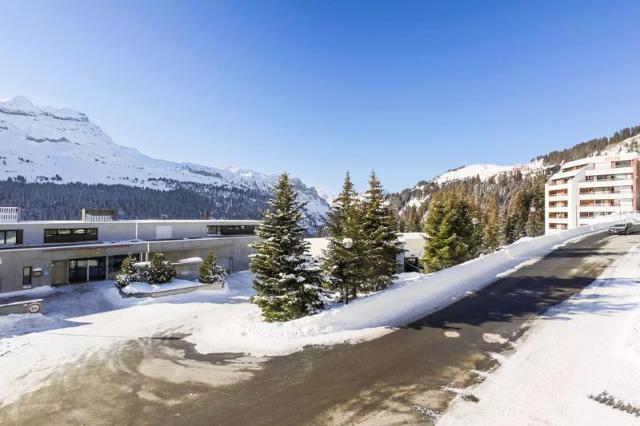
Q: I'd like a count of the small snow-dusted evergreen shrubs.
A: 3